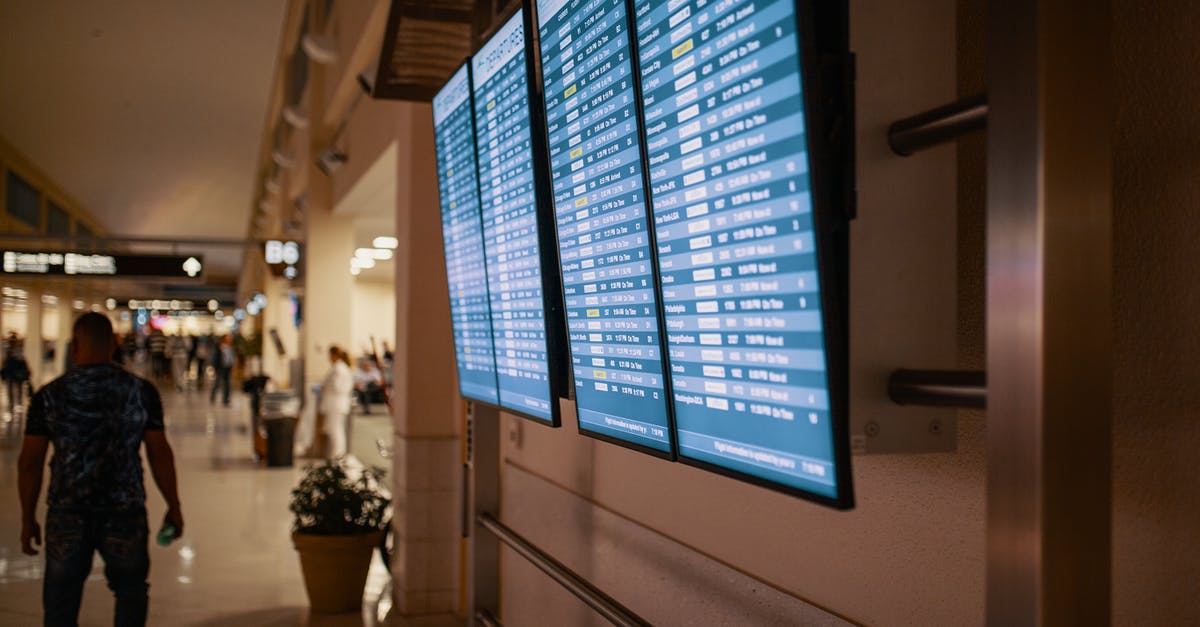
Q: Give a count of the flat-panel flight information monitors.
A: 4